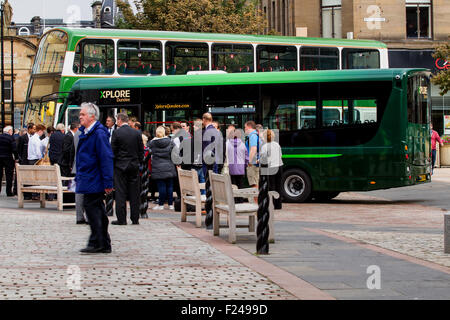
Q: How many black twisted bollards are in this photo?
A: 4